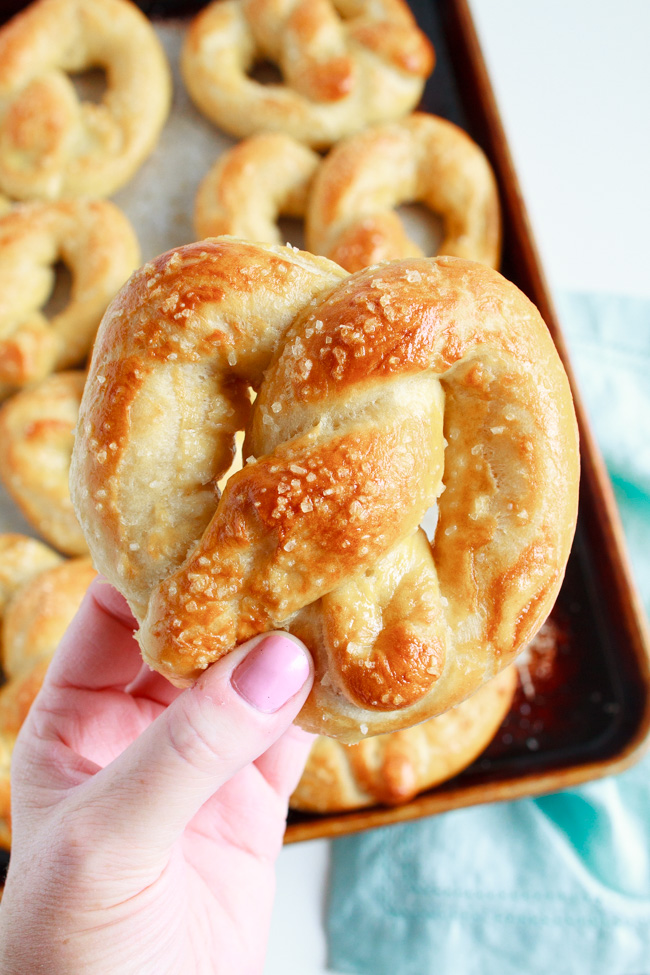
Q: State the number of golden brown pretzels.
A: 8